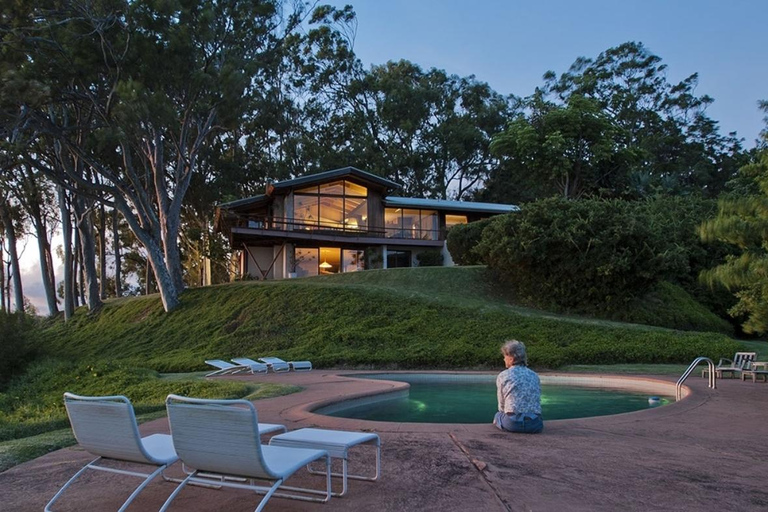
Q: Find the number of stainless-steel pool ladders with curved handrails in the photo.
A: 1